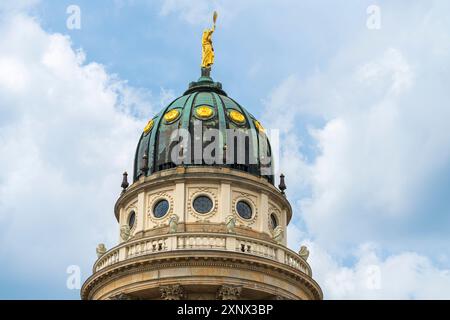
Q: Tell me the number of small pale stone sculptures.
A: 6